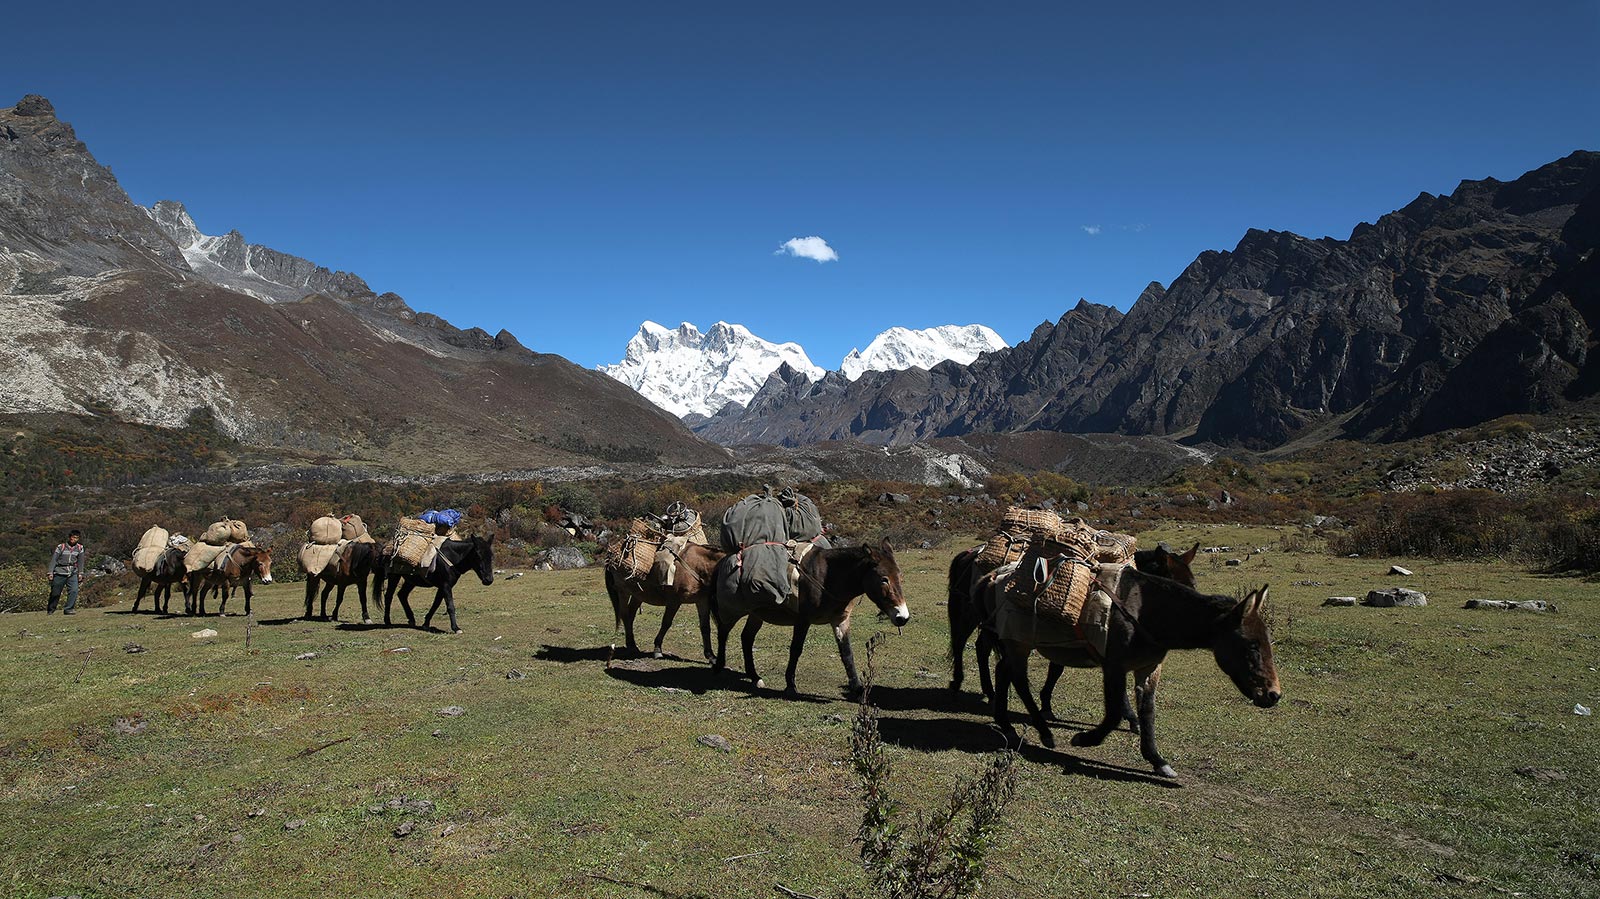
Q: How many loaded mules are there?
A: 8